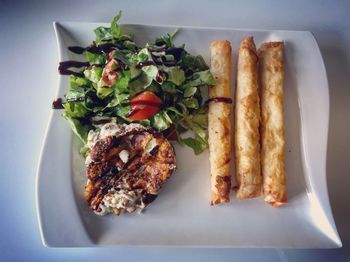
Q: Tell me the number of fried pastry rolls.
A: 3